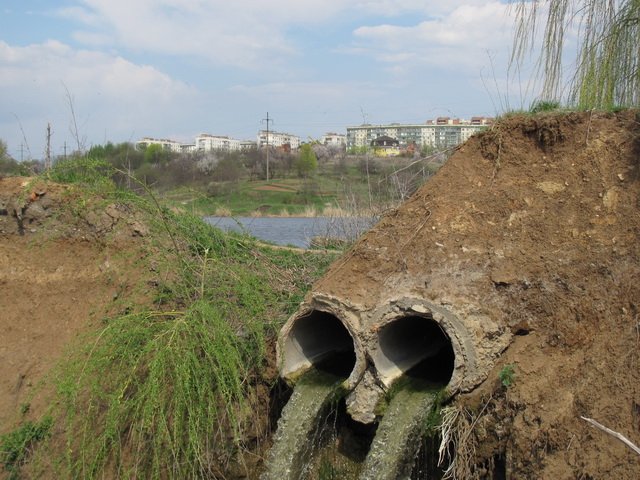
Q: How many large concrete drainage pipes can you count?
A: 2